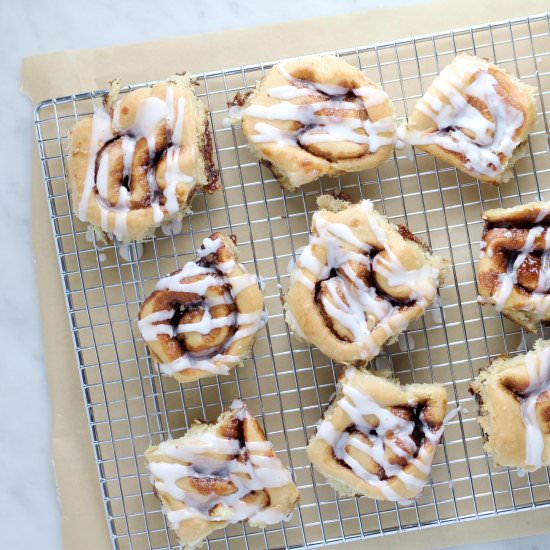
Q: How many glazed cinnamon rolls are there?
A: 9